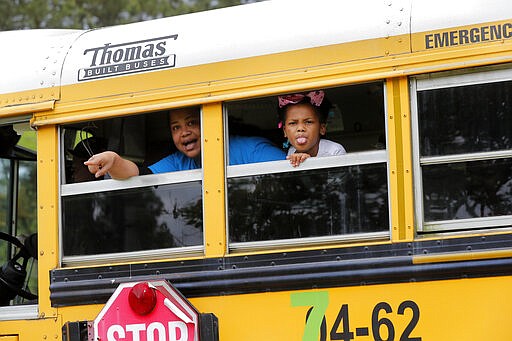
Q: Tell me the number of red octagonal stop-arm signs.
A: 1